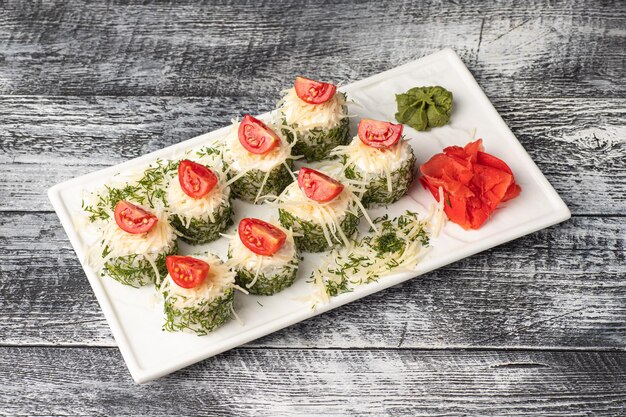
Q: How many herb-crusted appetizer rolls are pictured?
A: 8